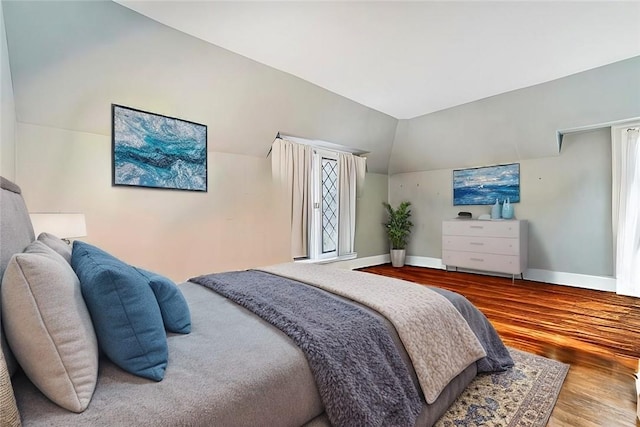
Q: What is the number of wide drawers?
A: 3